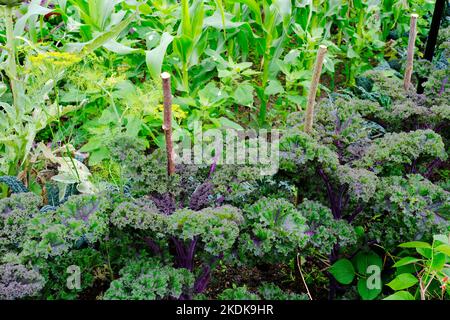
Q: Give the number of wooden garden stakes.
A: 3